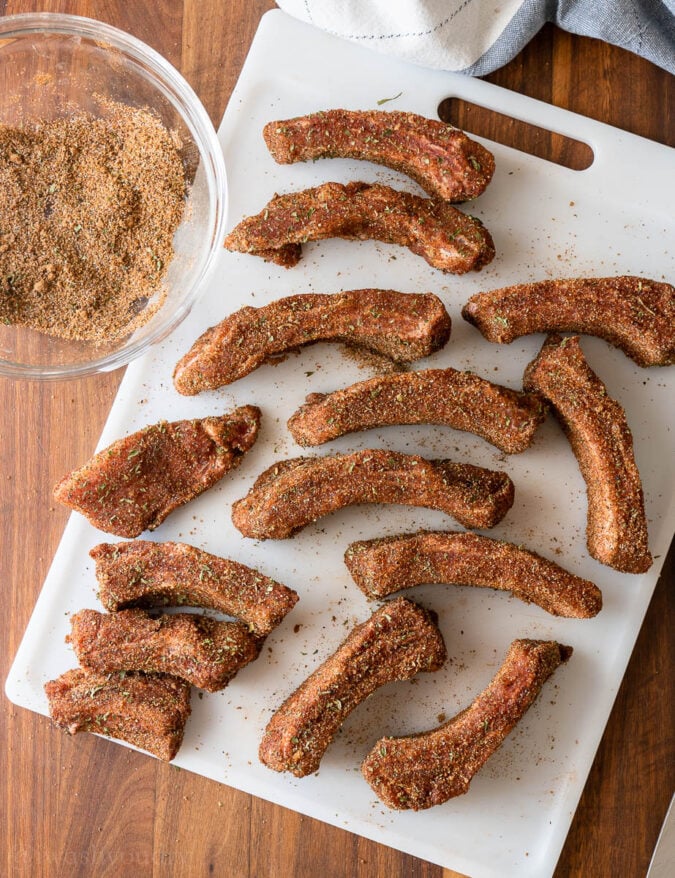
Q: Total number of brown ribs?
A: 14